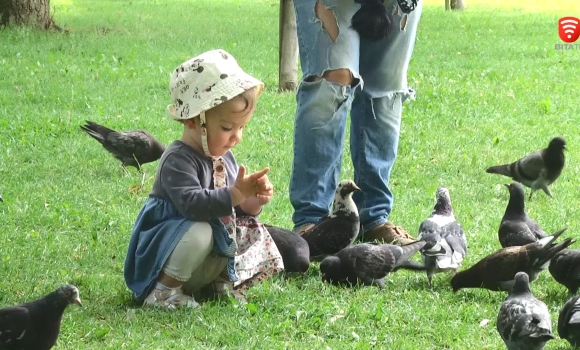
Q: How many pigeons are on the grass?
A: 12